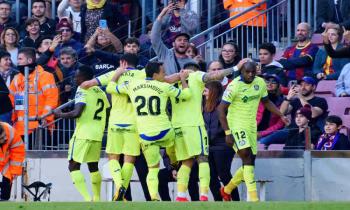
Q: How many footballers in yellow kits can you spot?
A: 5